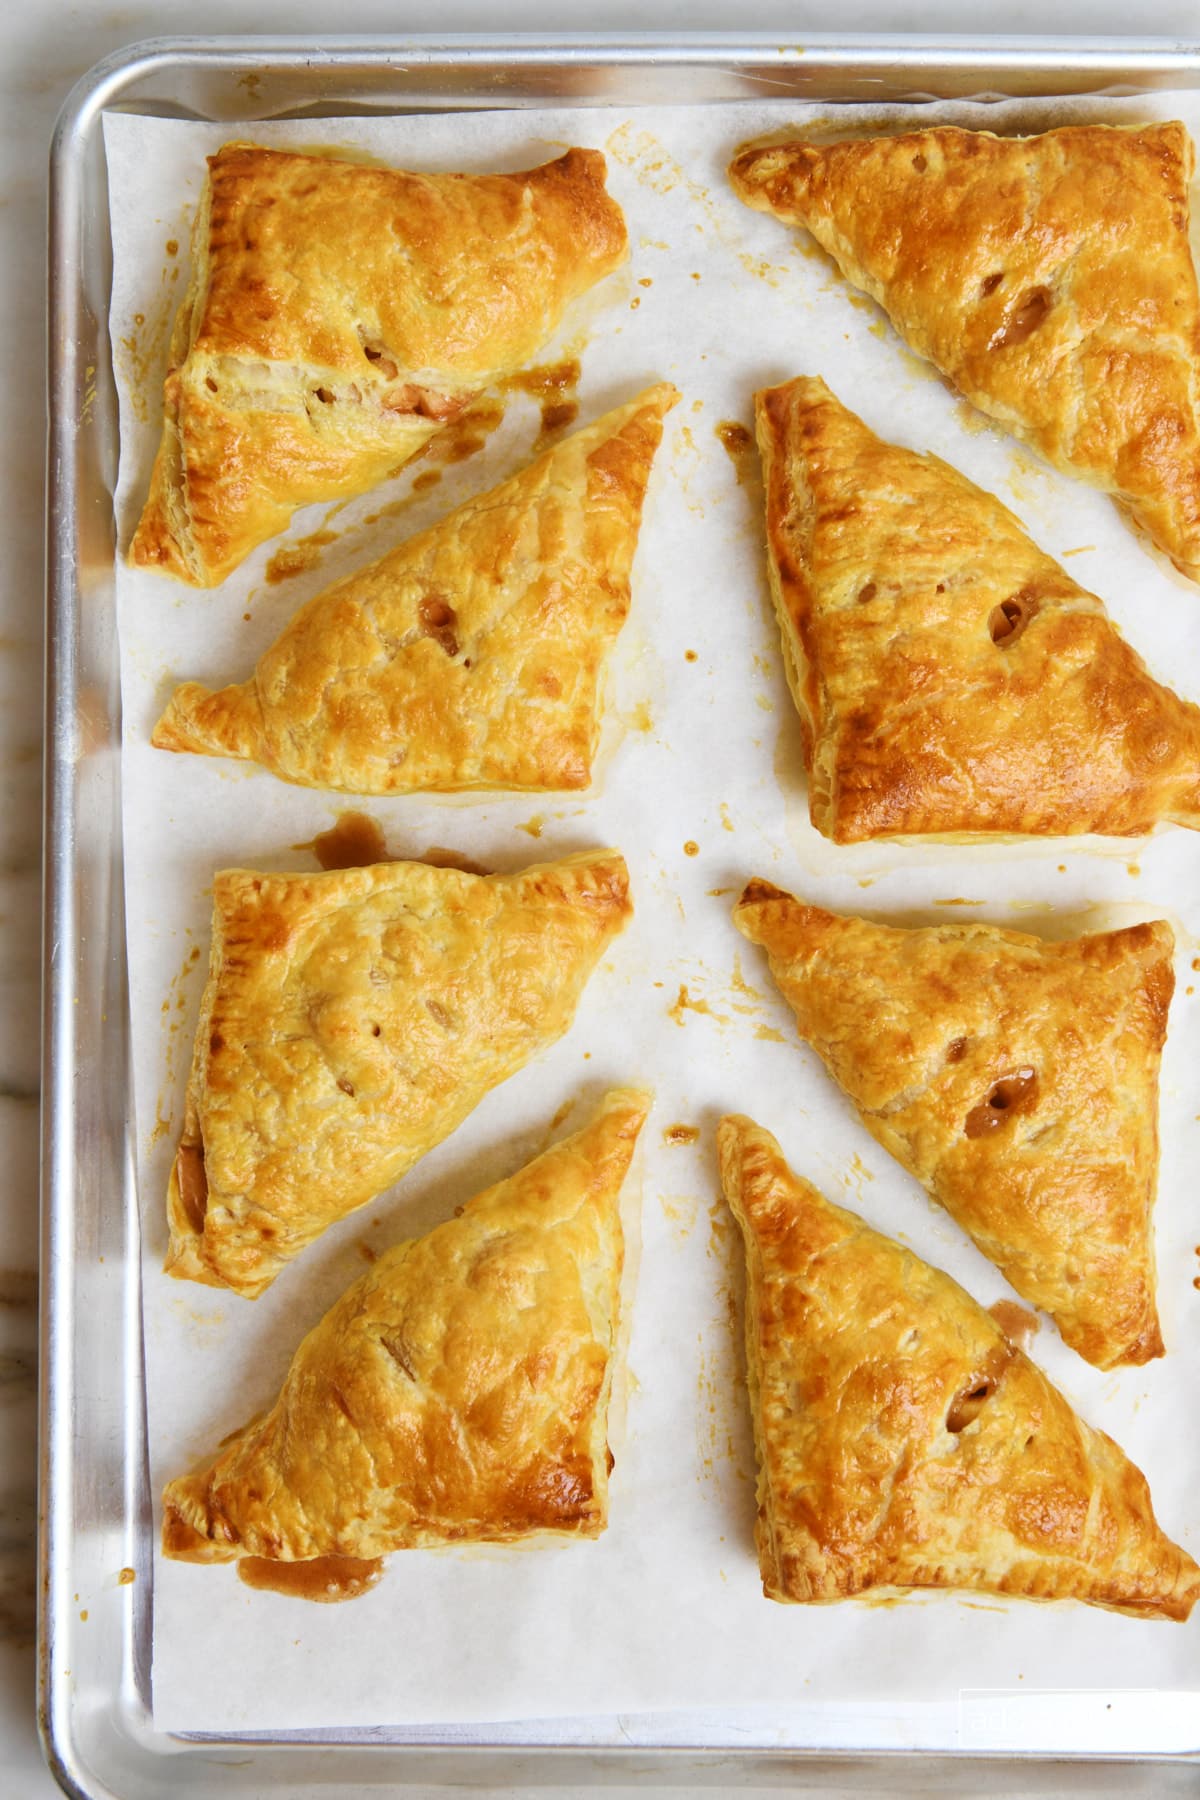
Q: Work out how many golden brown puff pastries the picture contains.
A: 8